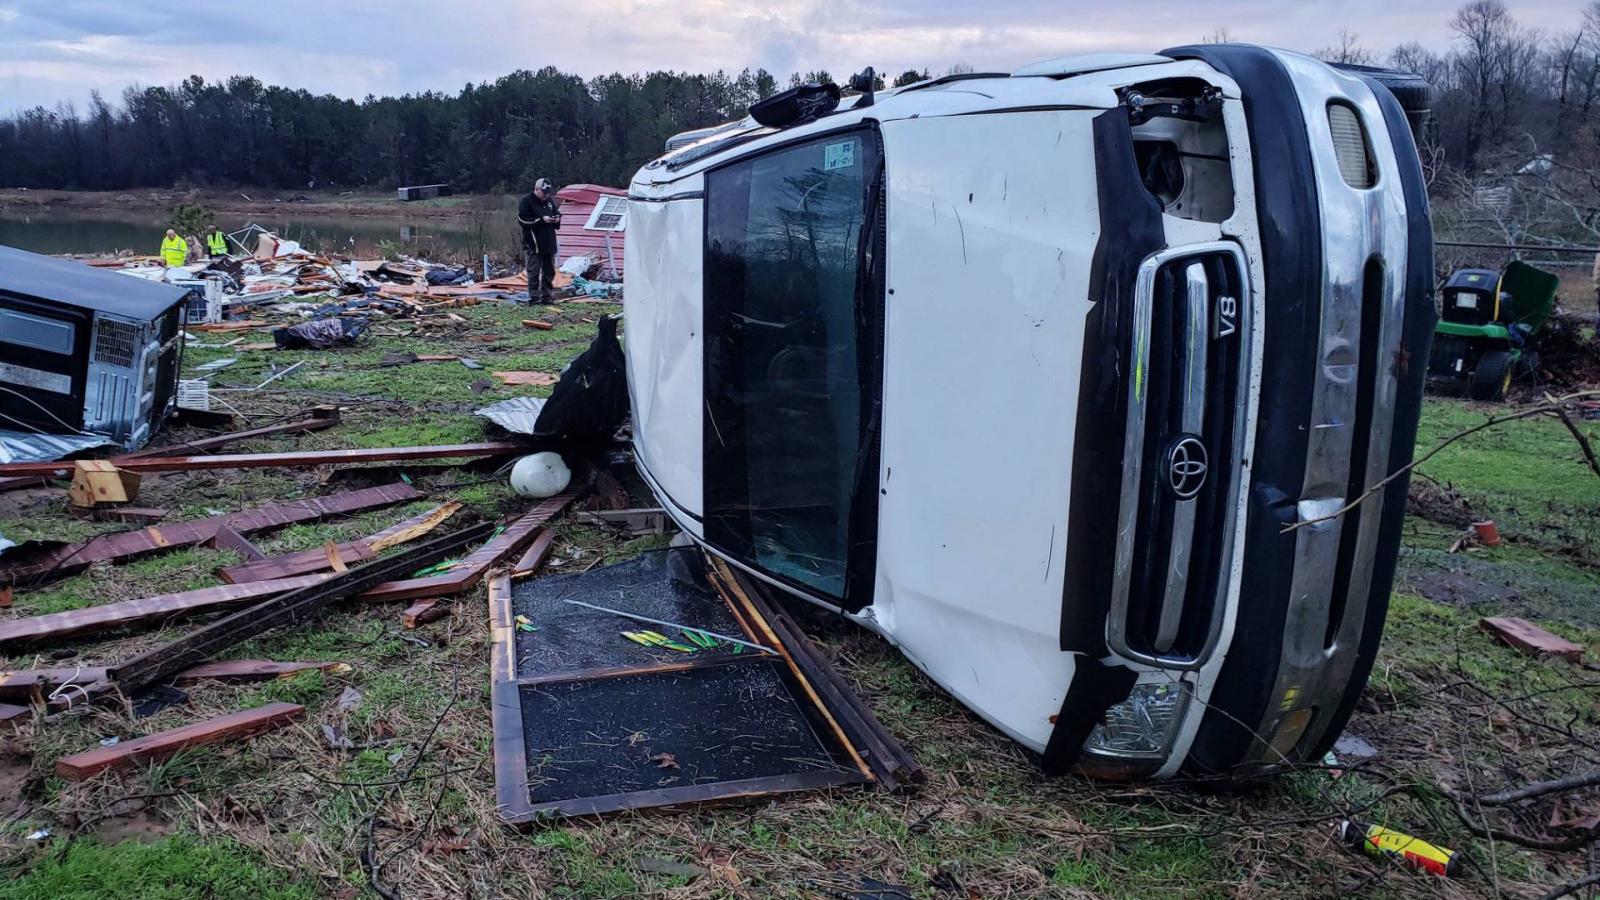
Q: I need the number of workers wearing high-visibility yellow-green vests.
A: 2